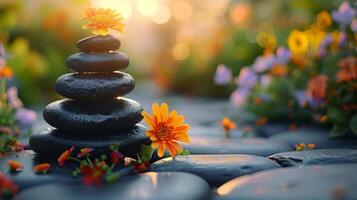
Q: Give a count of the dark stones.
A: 5